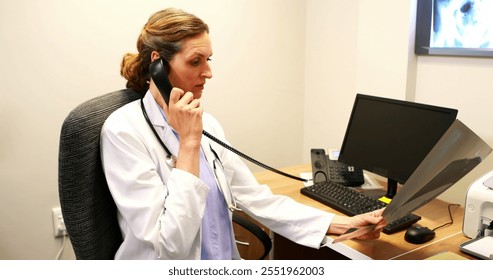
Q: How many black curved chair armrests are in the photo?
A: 1